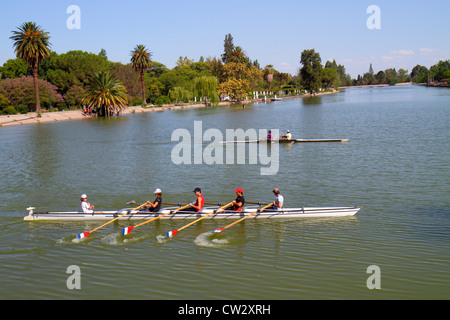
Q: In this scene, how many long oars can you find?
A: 4